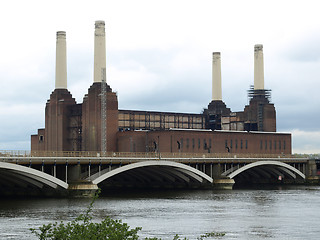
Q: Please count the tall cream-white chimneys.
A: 4